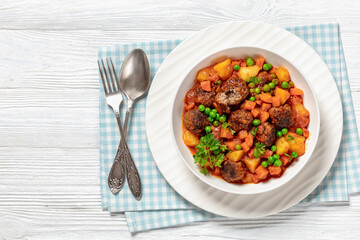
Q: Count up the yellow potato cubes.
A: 11